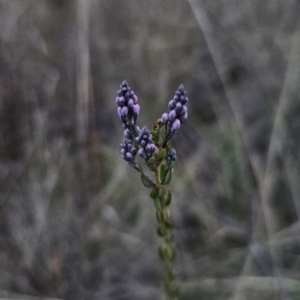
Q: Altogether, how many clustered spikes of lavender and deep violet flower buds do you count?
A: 5